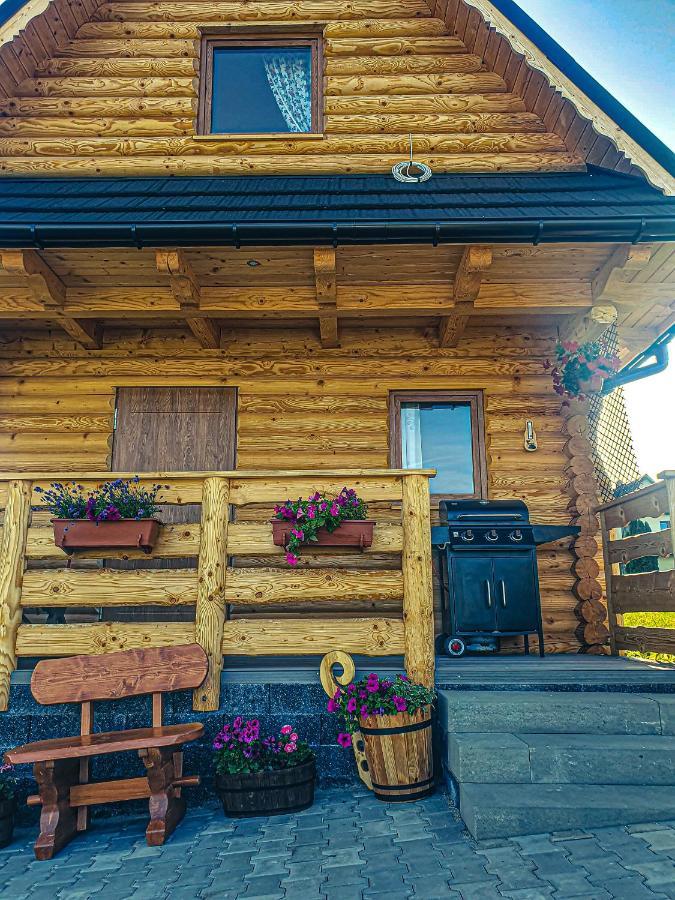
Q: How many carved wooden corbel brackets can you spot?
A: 5